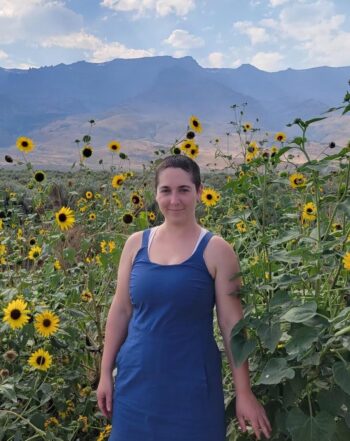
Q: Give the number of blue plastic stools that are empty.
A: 0